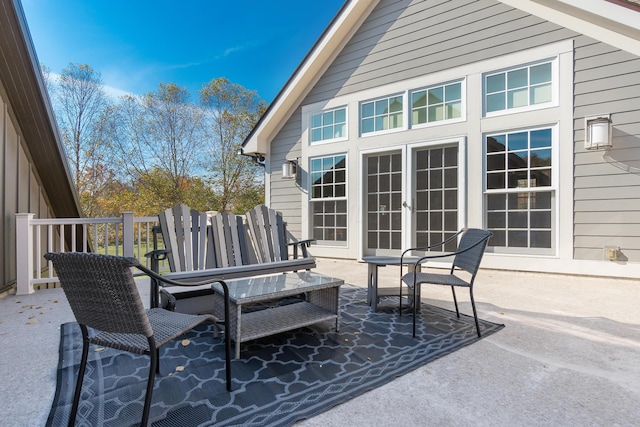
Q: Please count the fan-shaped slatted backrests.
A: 3